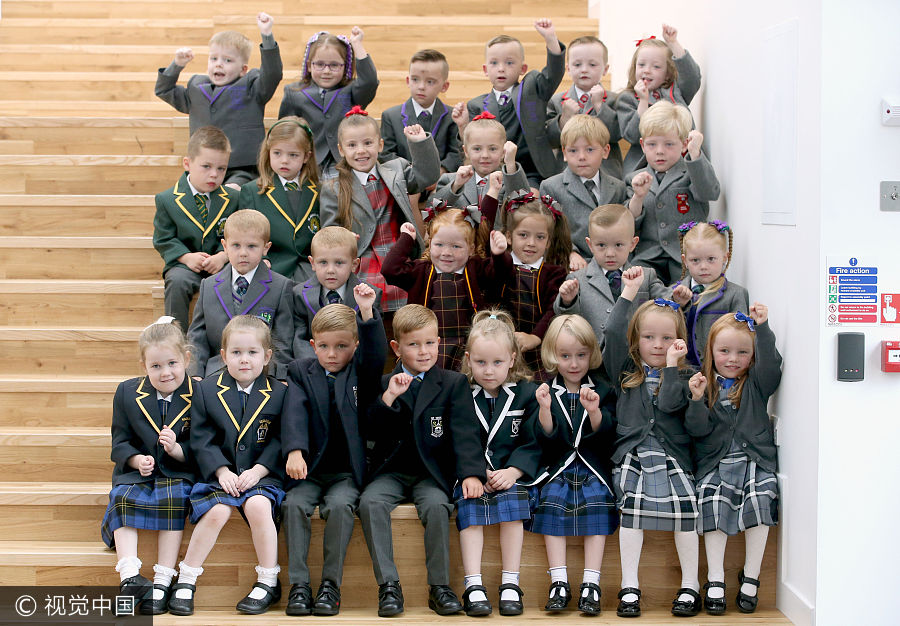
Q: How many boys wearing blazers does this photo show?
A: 12